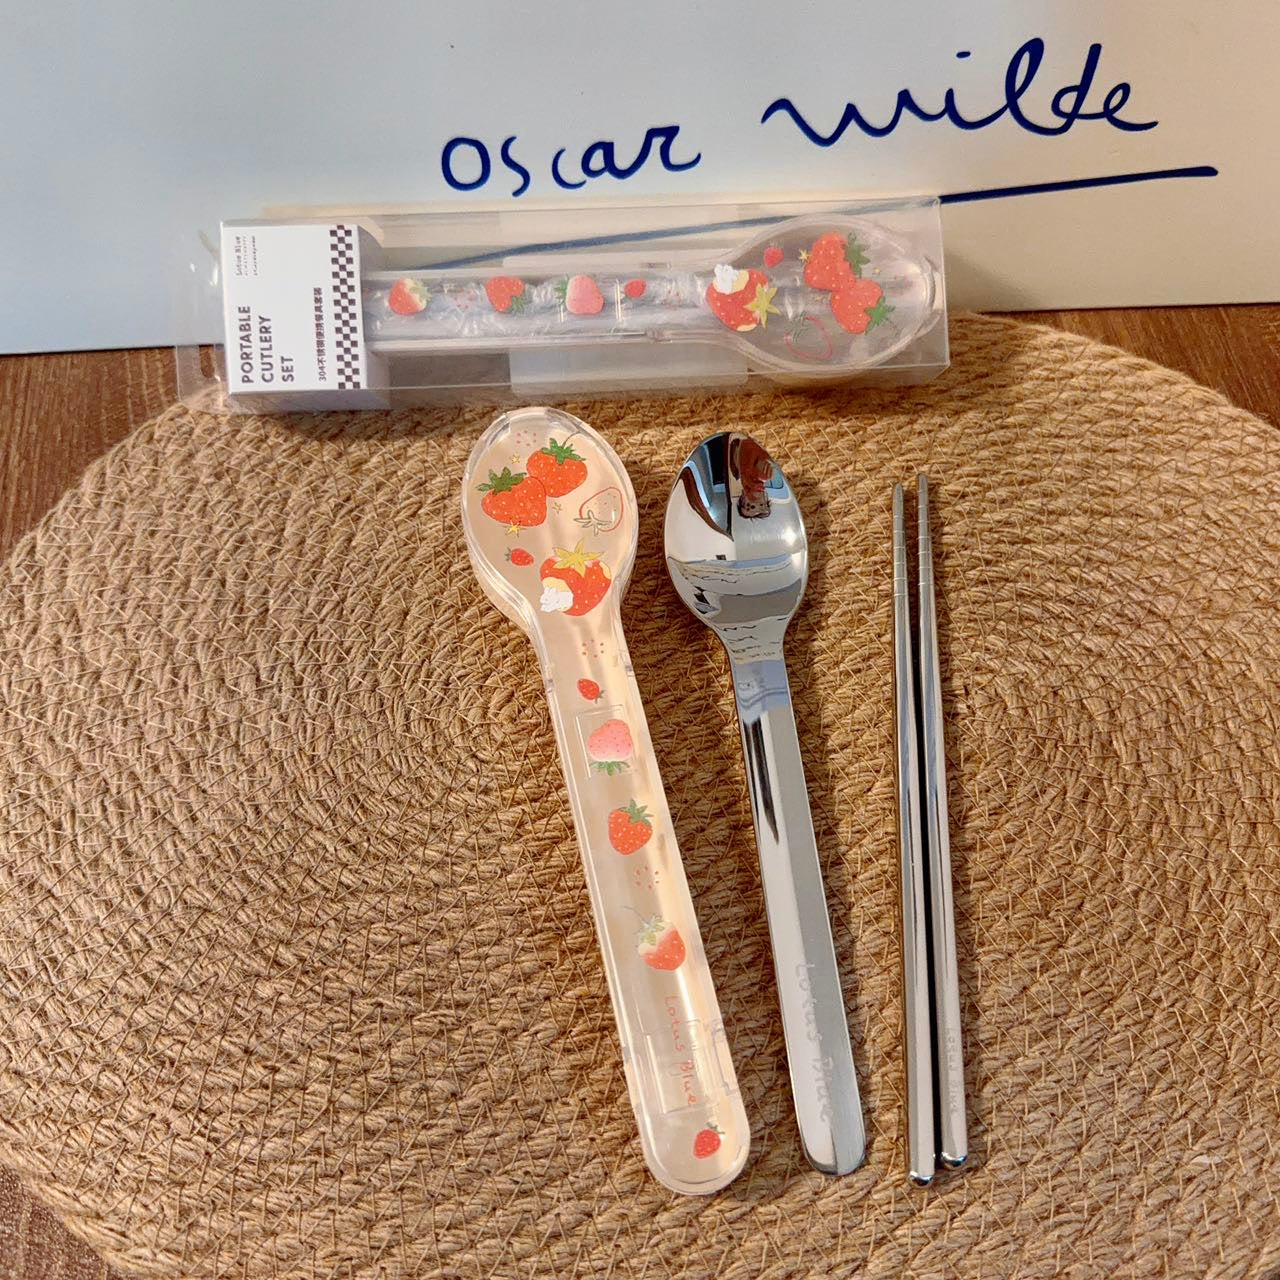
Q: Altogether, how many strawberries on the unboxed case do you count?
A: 10